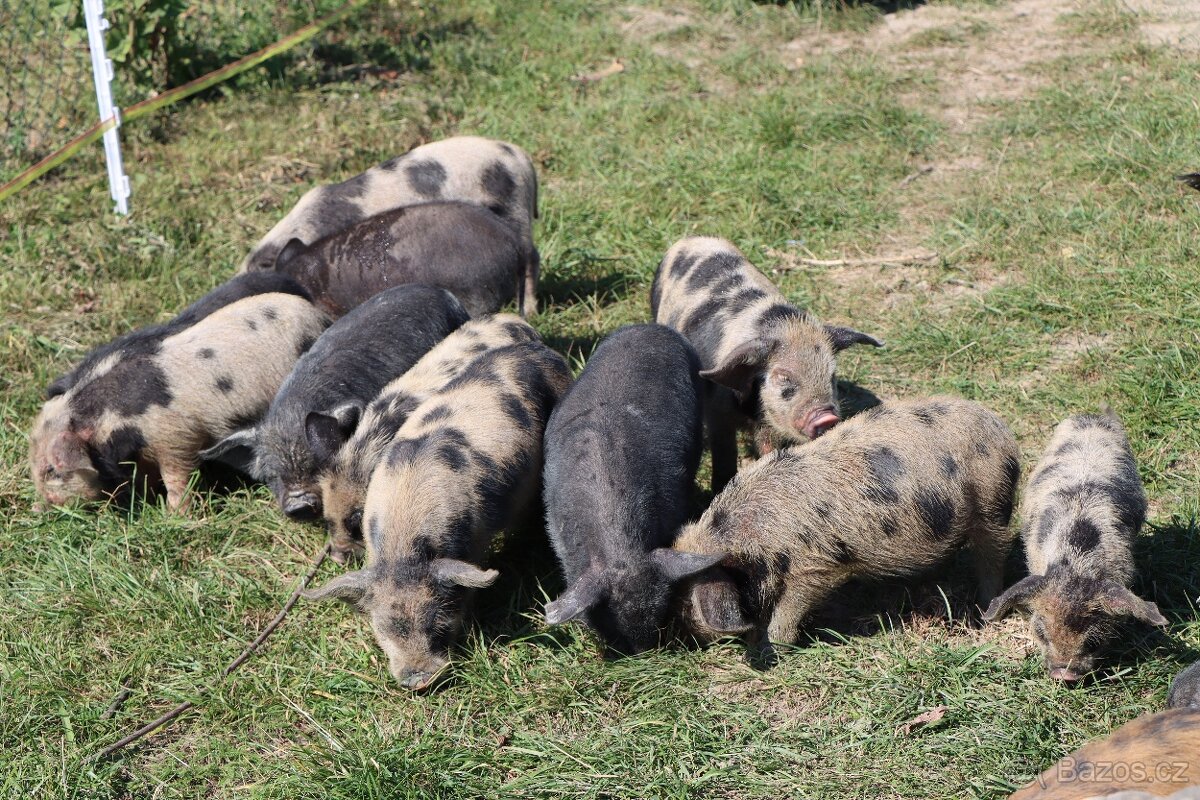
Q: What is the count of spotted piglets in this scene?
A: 7